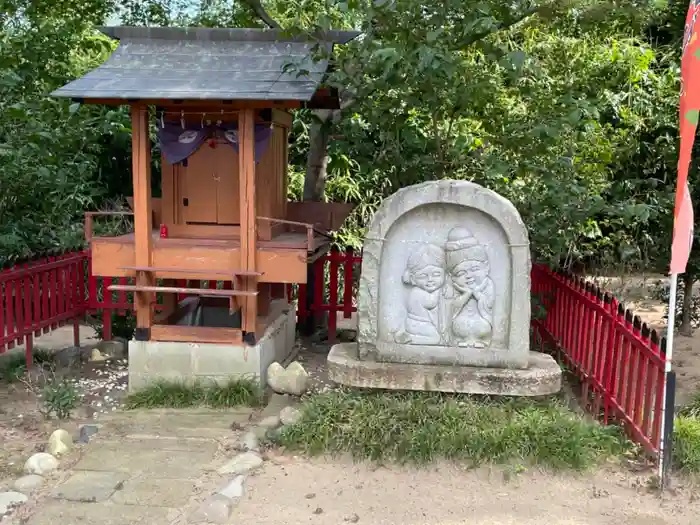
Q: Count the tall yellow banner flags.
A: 0